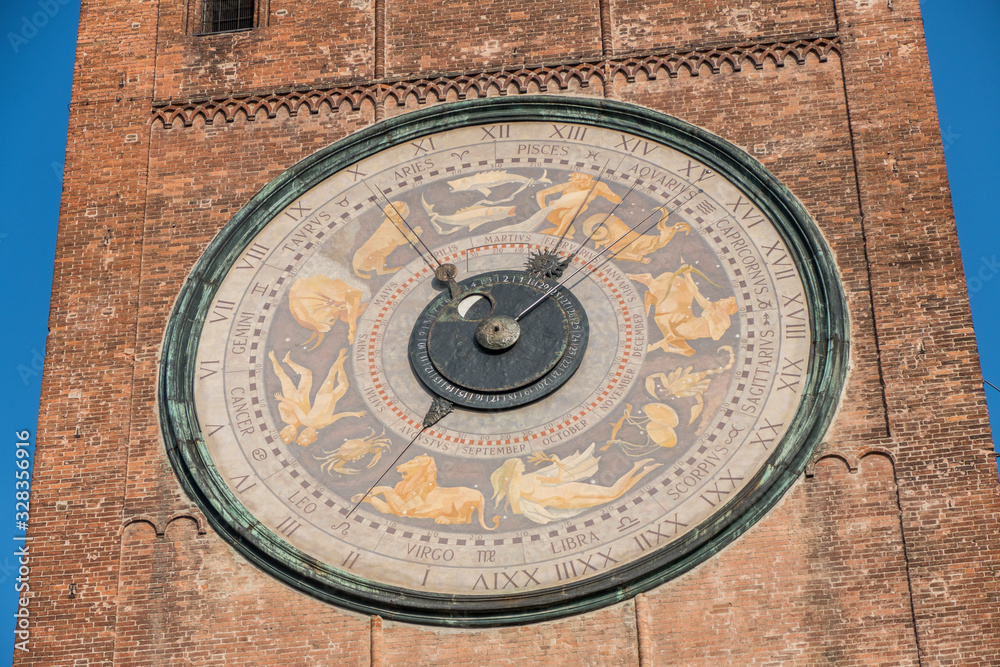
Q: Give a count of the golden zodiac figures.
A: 12